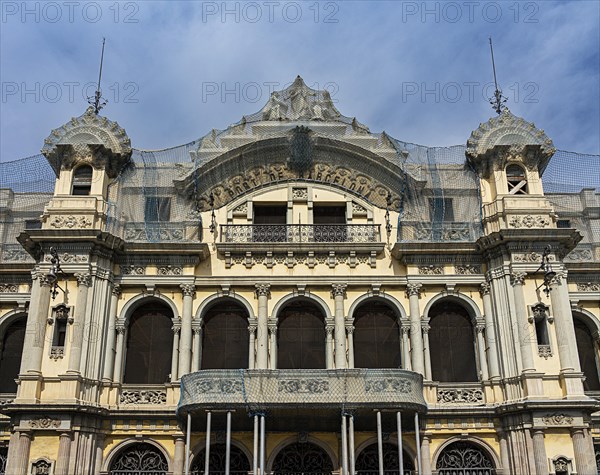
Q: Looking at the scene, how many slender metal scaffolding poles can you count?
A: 10